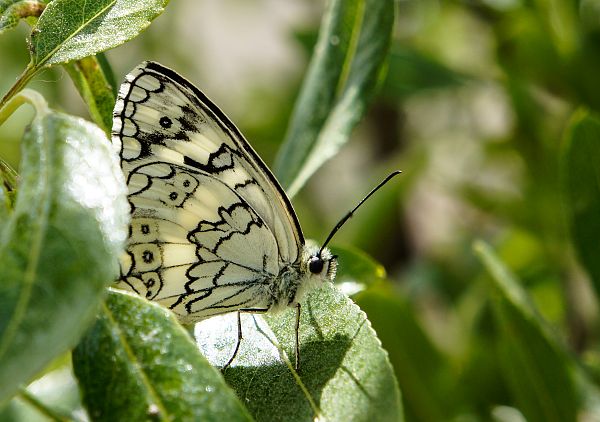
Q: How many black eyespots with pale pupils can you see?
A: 6